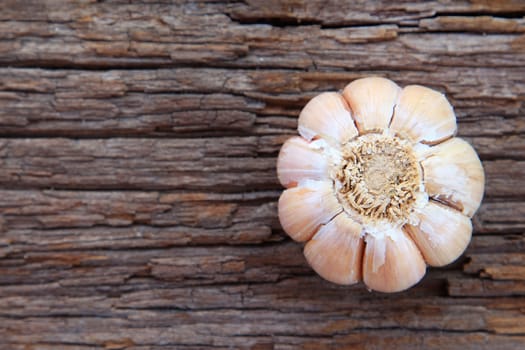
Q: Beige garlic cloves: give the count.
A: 9